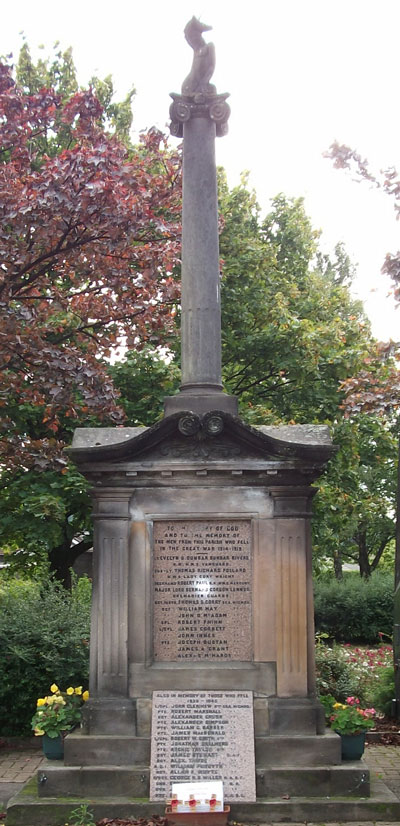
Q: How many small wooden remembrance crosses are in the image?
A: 3